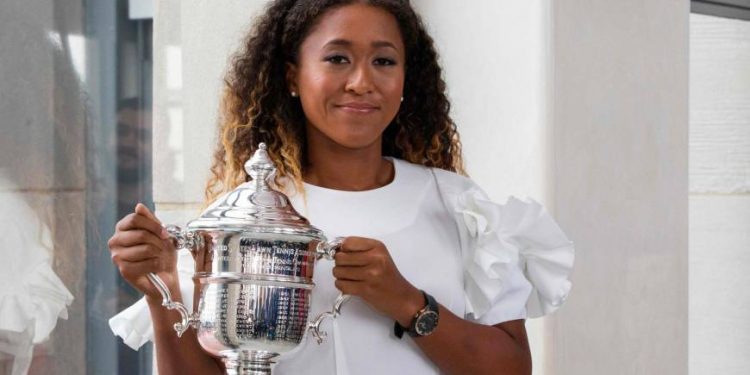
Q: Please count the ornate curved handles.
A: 2